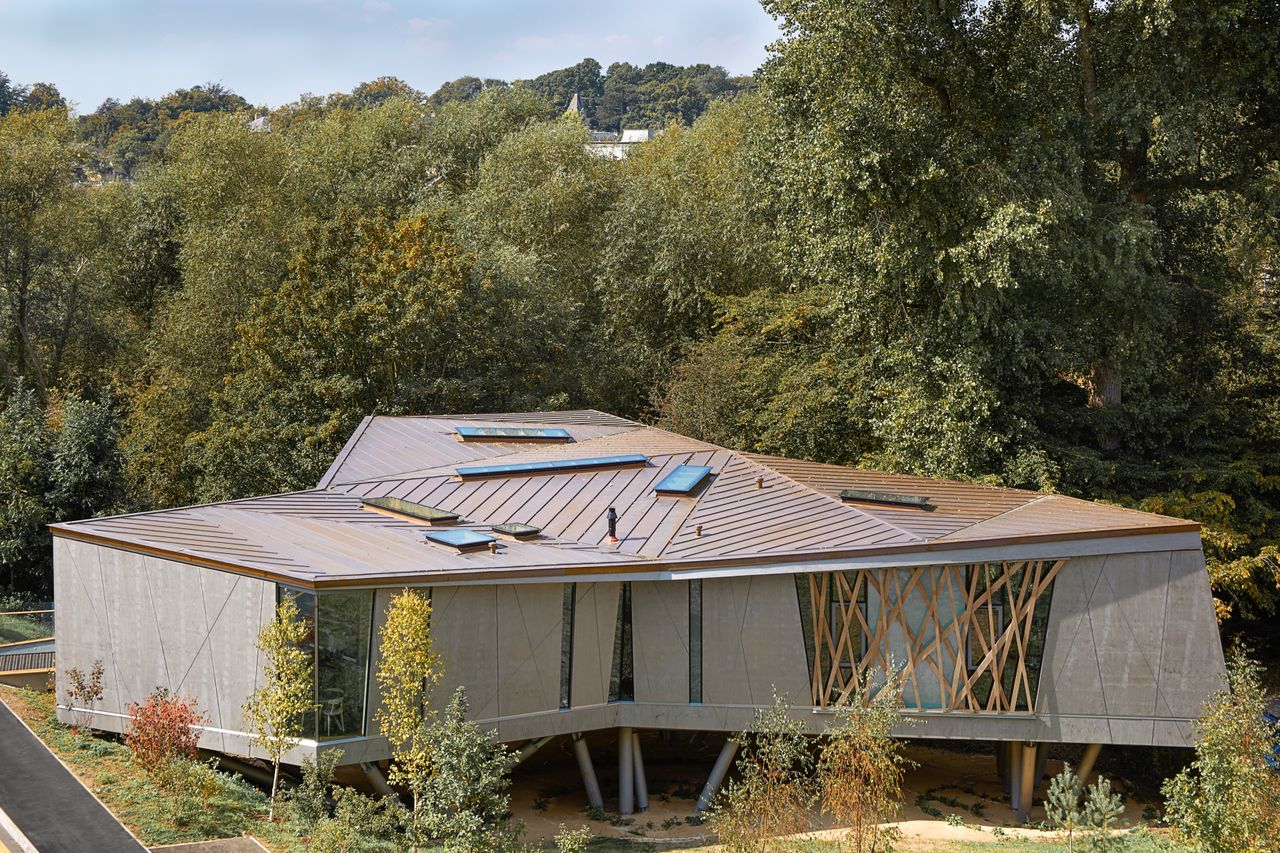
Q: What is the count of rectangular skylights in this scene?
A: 7